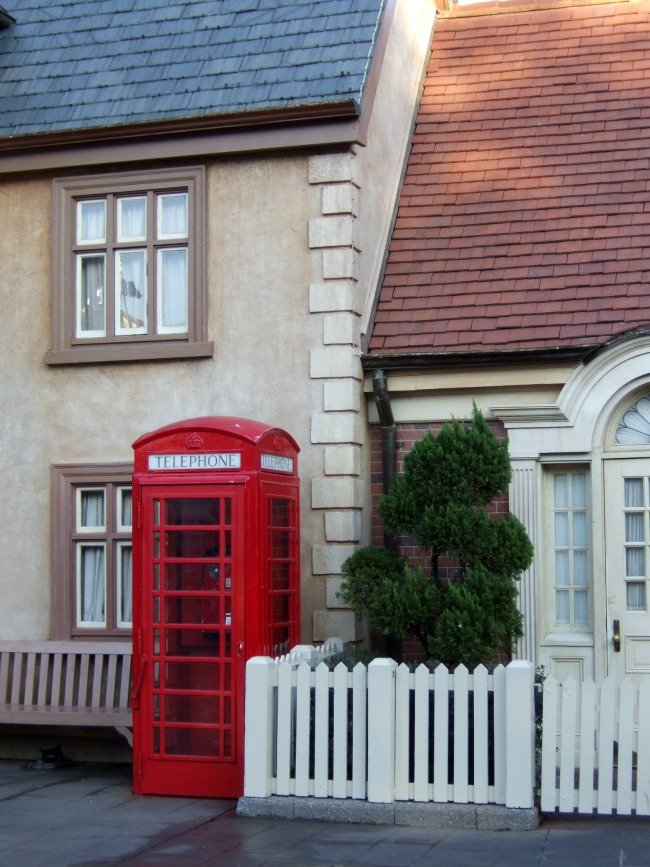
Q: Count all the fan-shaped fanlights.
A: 1